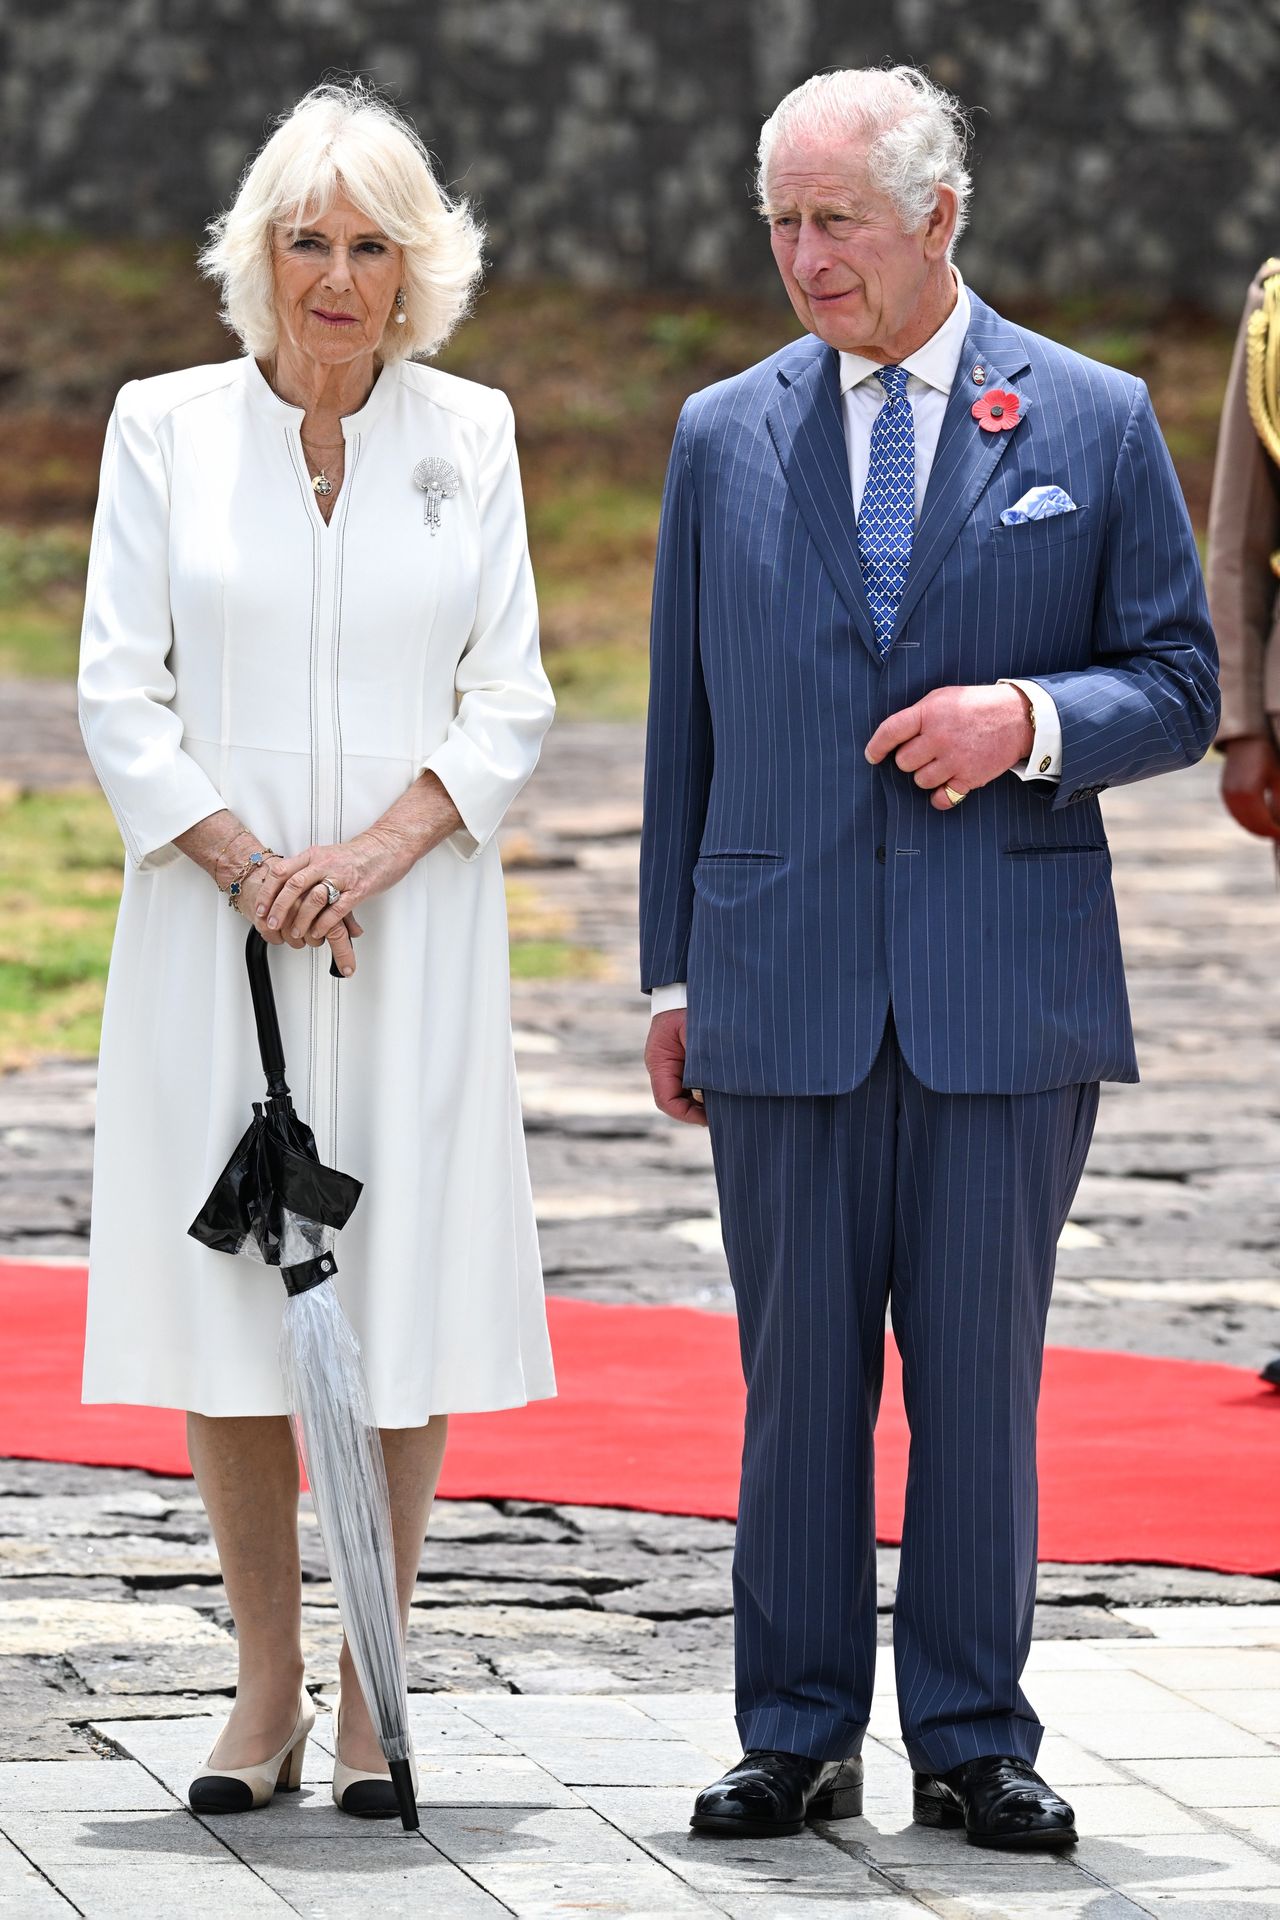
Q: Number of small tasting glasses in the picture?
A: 0